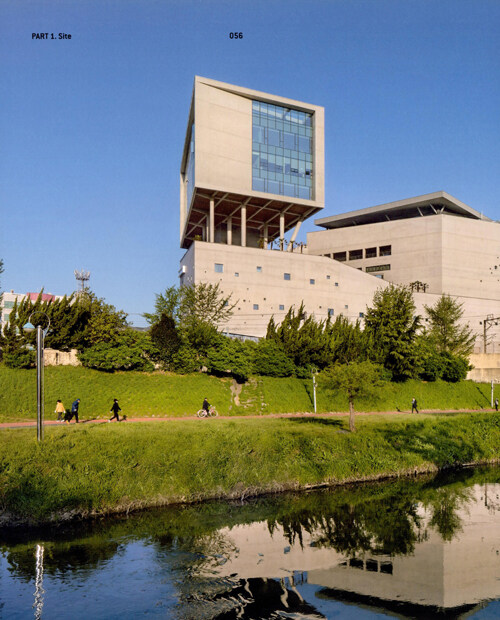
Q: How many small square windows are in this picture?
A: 13